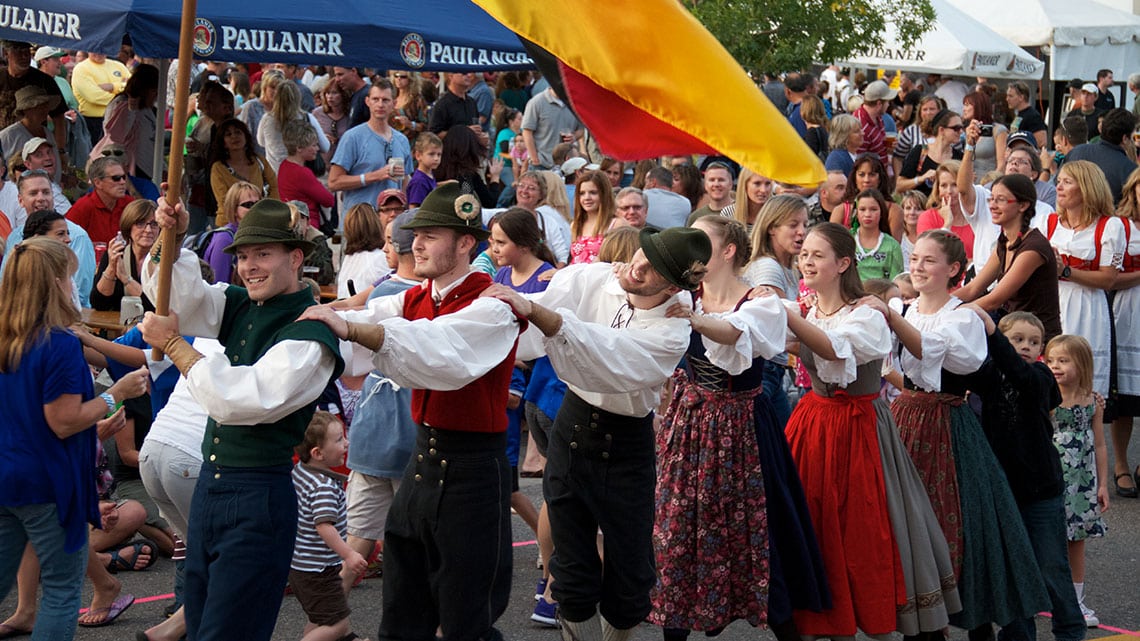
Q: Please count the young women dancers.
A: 3